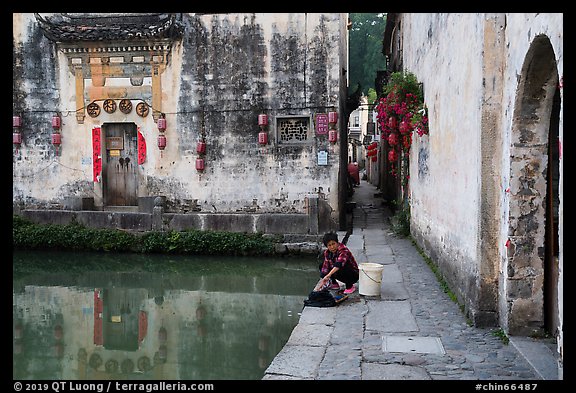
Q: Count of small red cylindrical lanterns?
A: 12